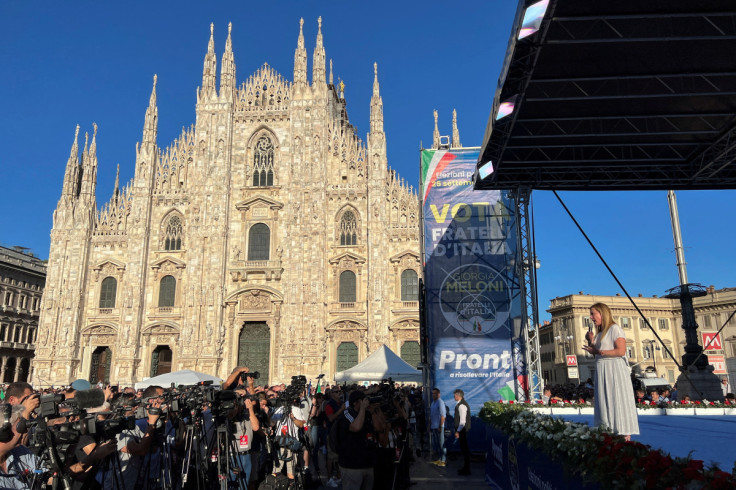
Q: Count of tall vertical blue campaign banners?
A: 1